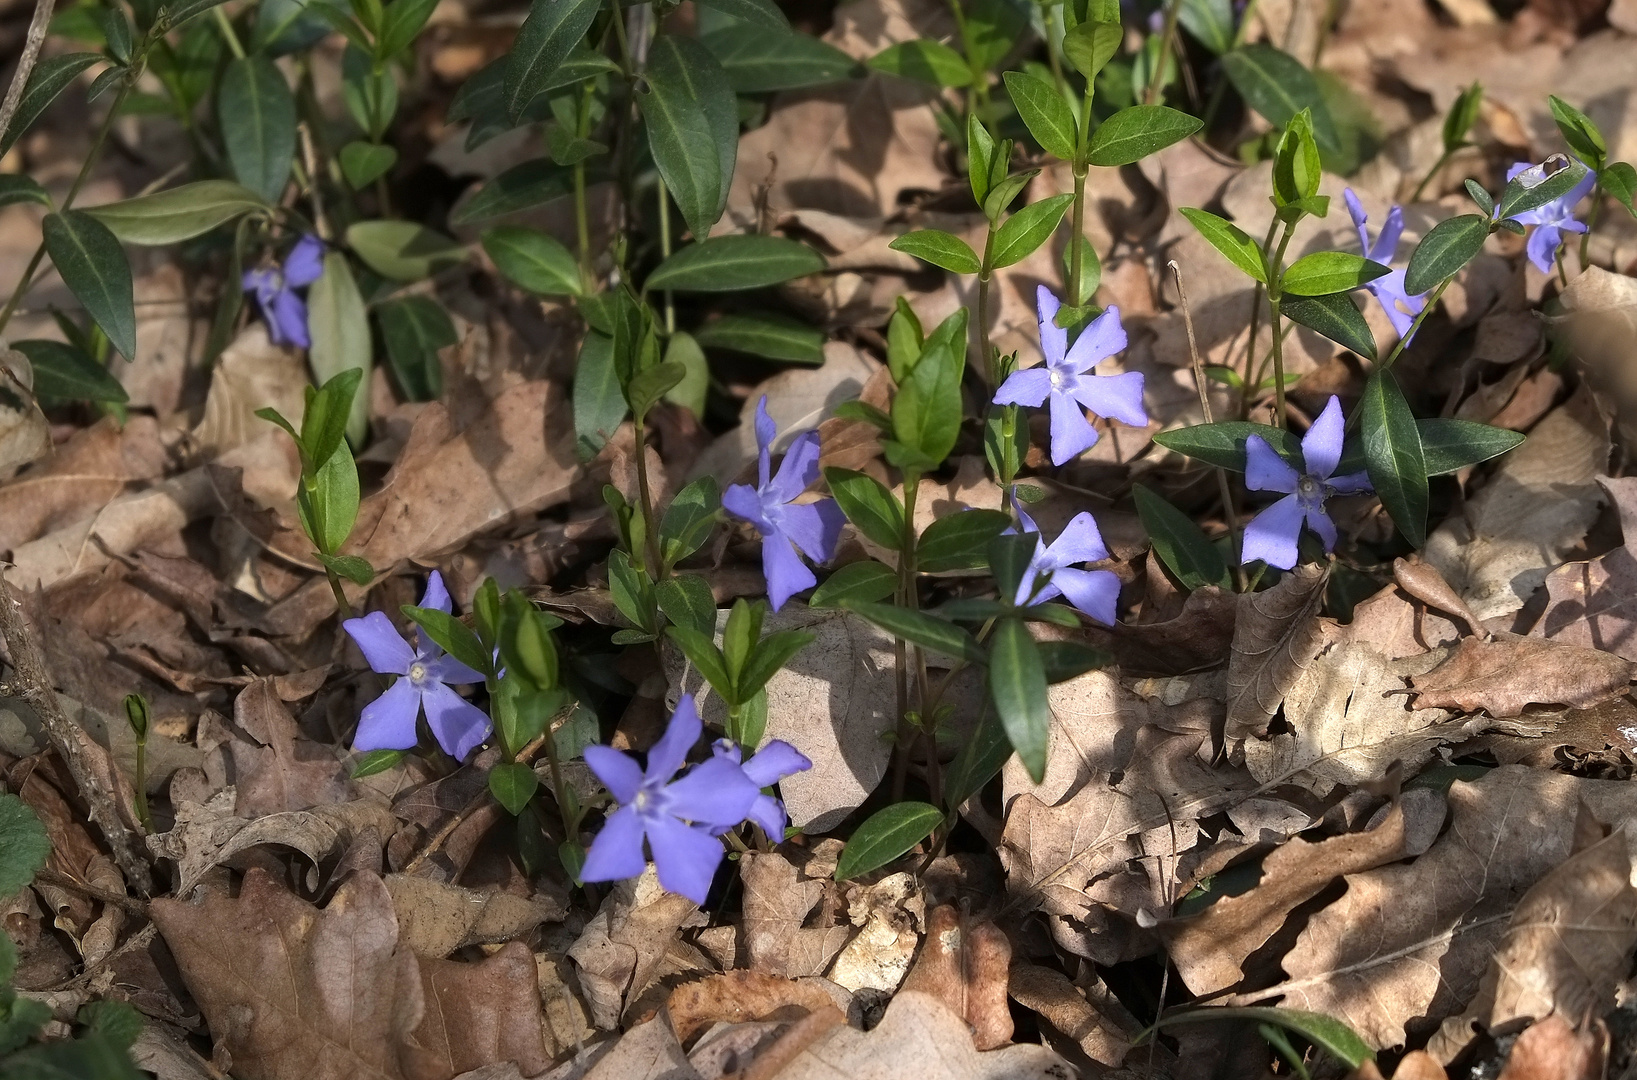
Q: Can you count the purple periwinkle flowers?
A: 10